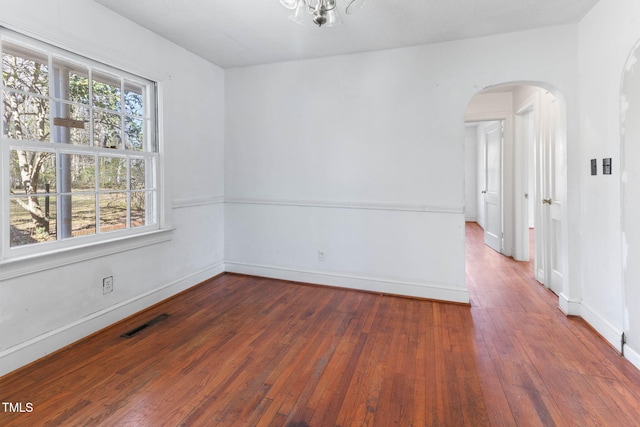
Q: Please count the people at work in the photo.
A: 0